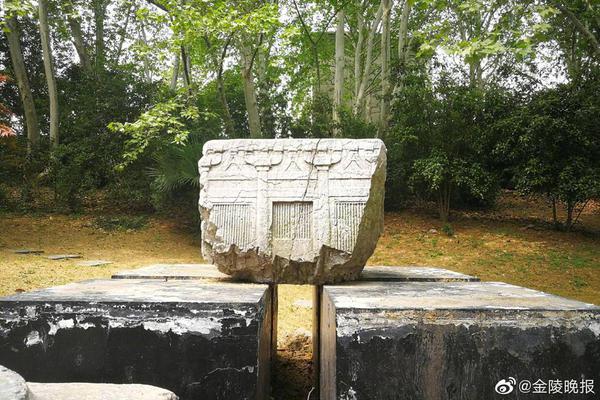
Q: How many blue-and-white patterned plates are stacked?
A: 0